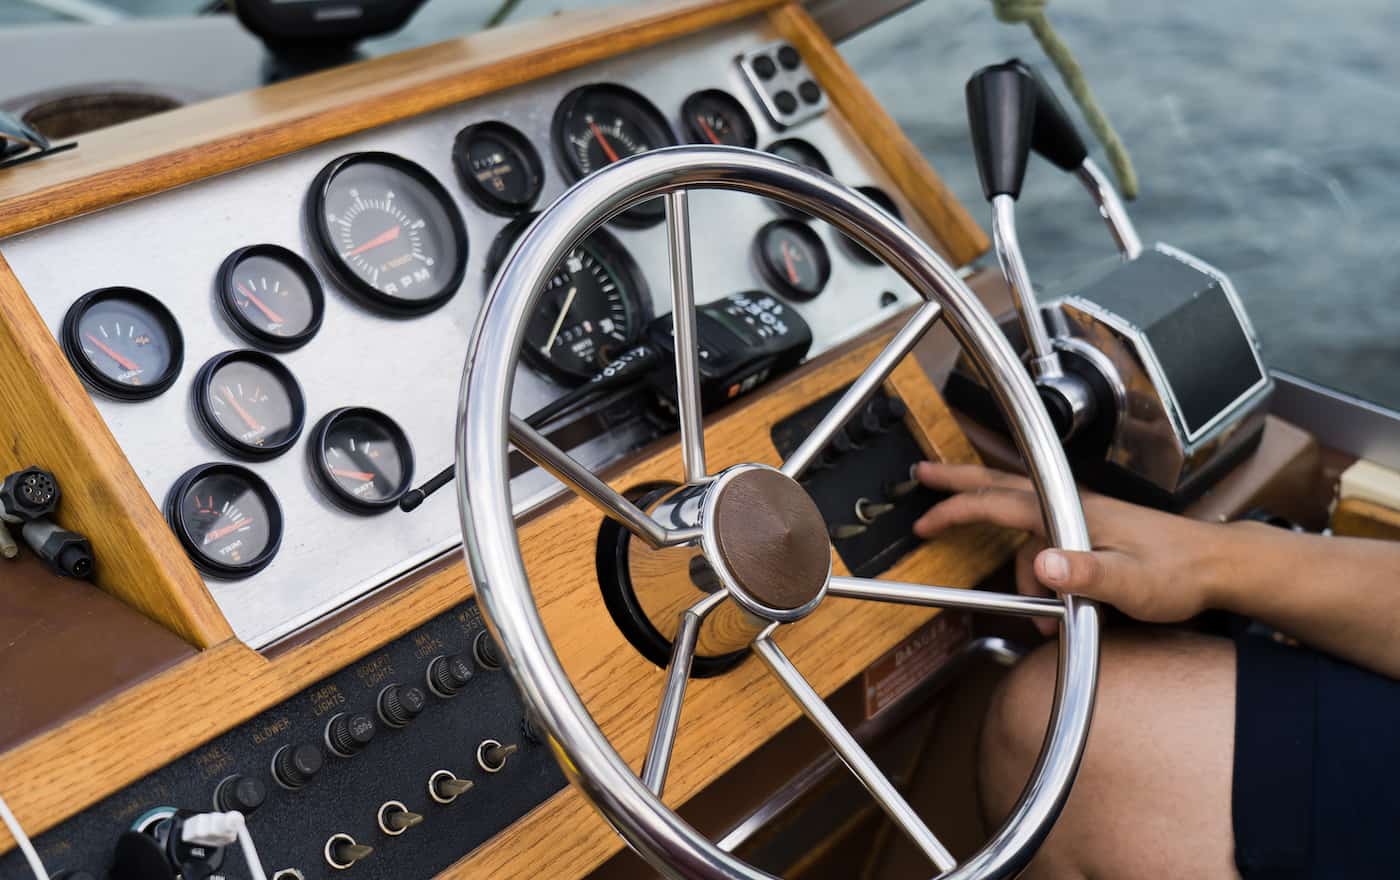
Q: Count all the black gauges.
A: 13